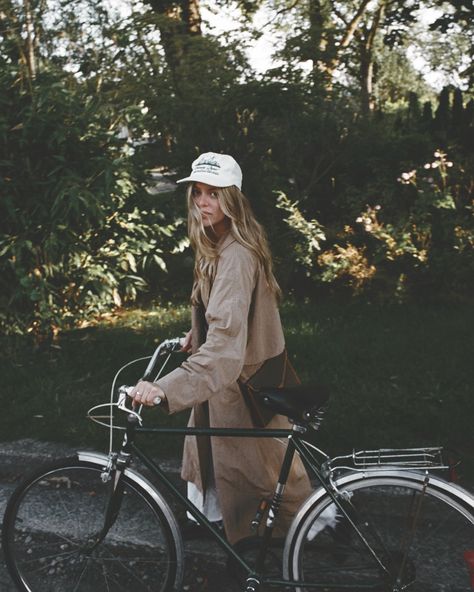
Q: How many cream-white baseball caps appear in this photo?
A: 1